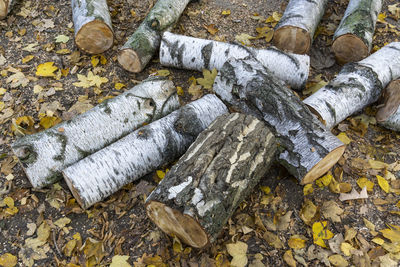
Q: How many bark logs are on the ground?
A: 12